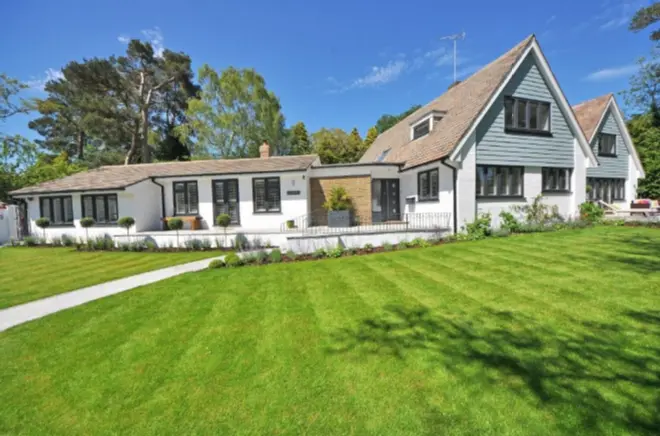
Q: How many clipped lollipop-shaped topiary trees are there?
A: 5